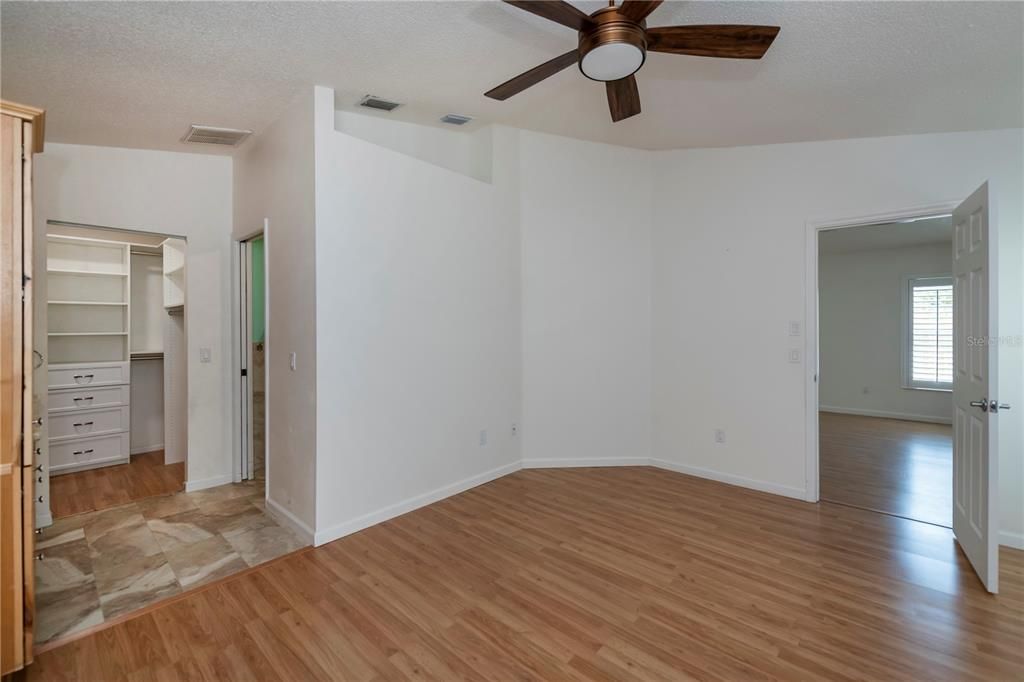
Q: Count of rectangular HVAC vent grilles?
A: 3